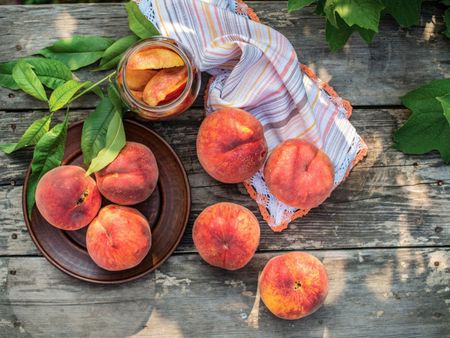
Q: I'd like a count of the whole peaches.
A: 7